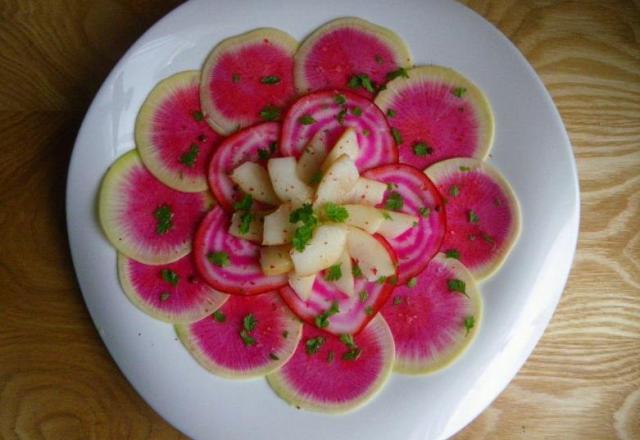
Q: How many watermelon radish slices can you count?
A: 10